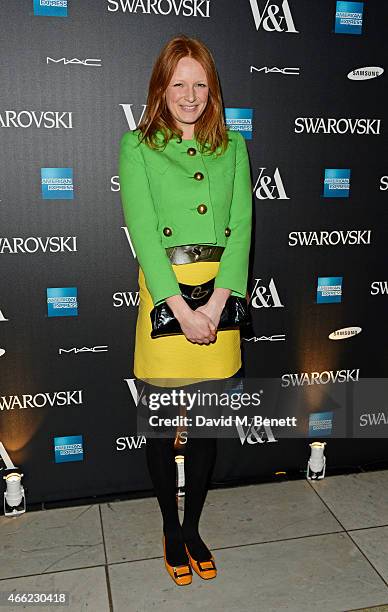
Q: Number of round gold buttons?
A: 5